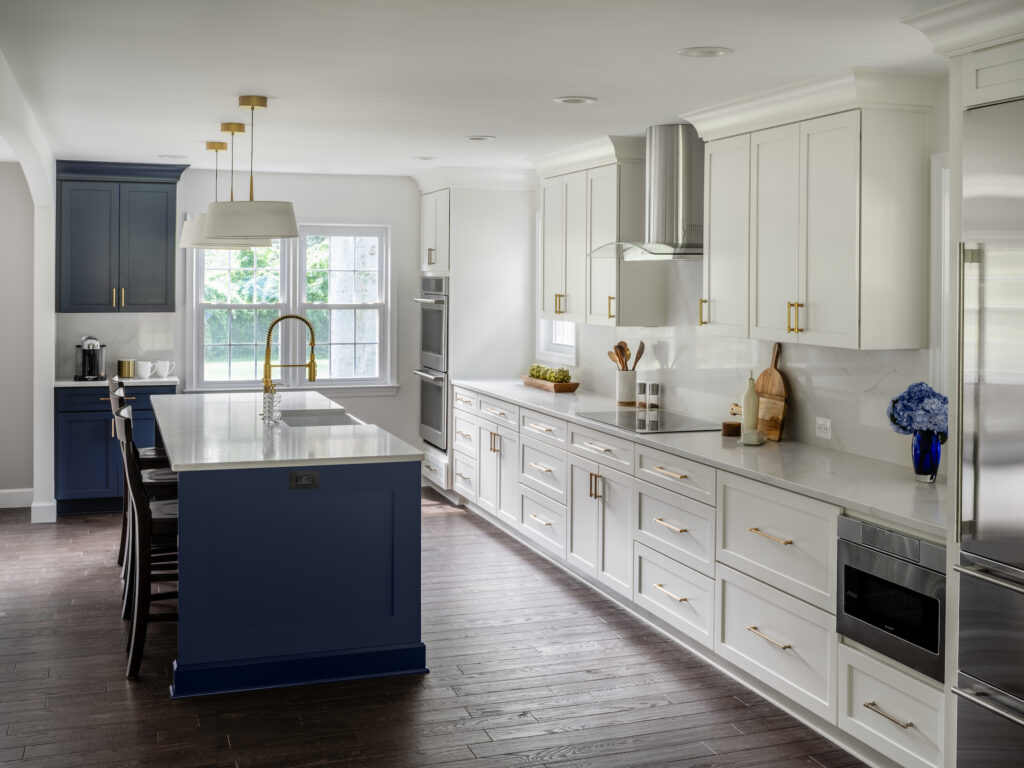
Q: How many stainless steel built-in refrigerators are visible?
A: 1